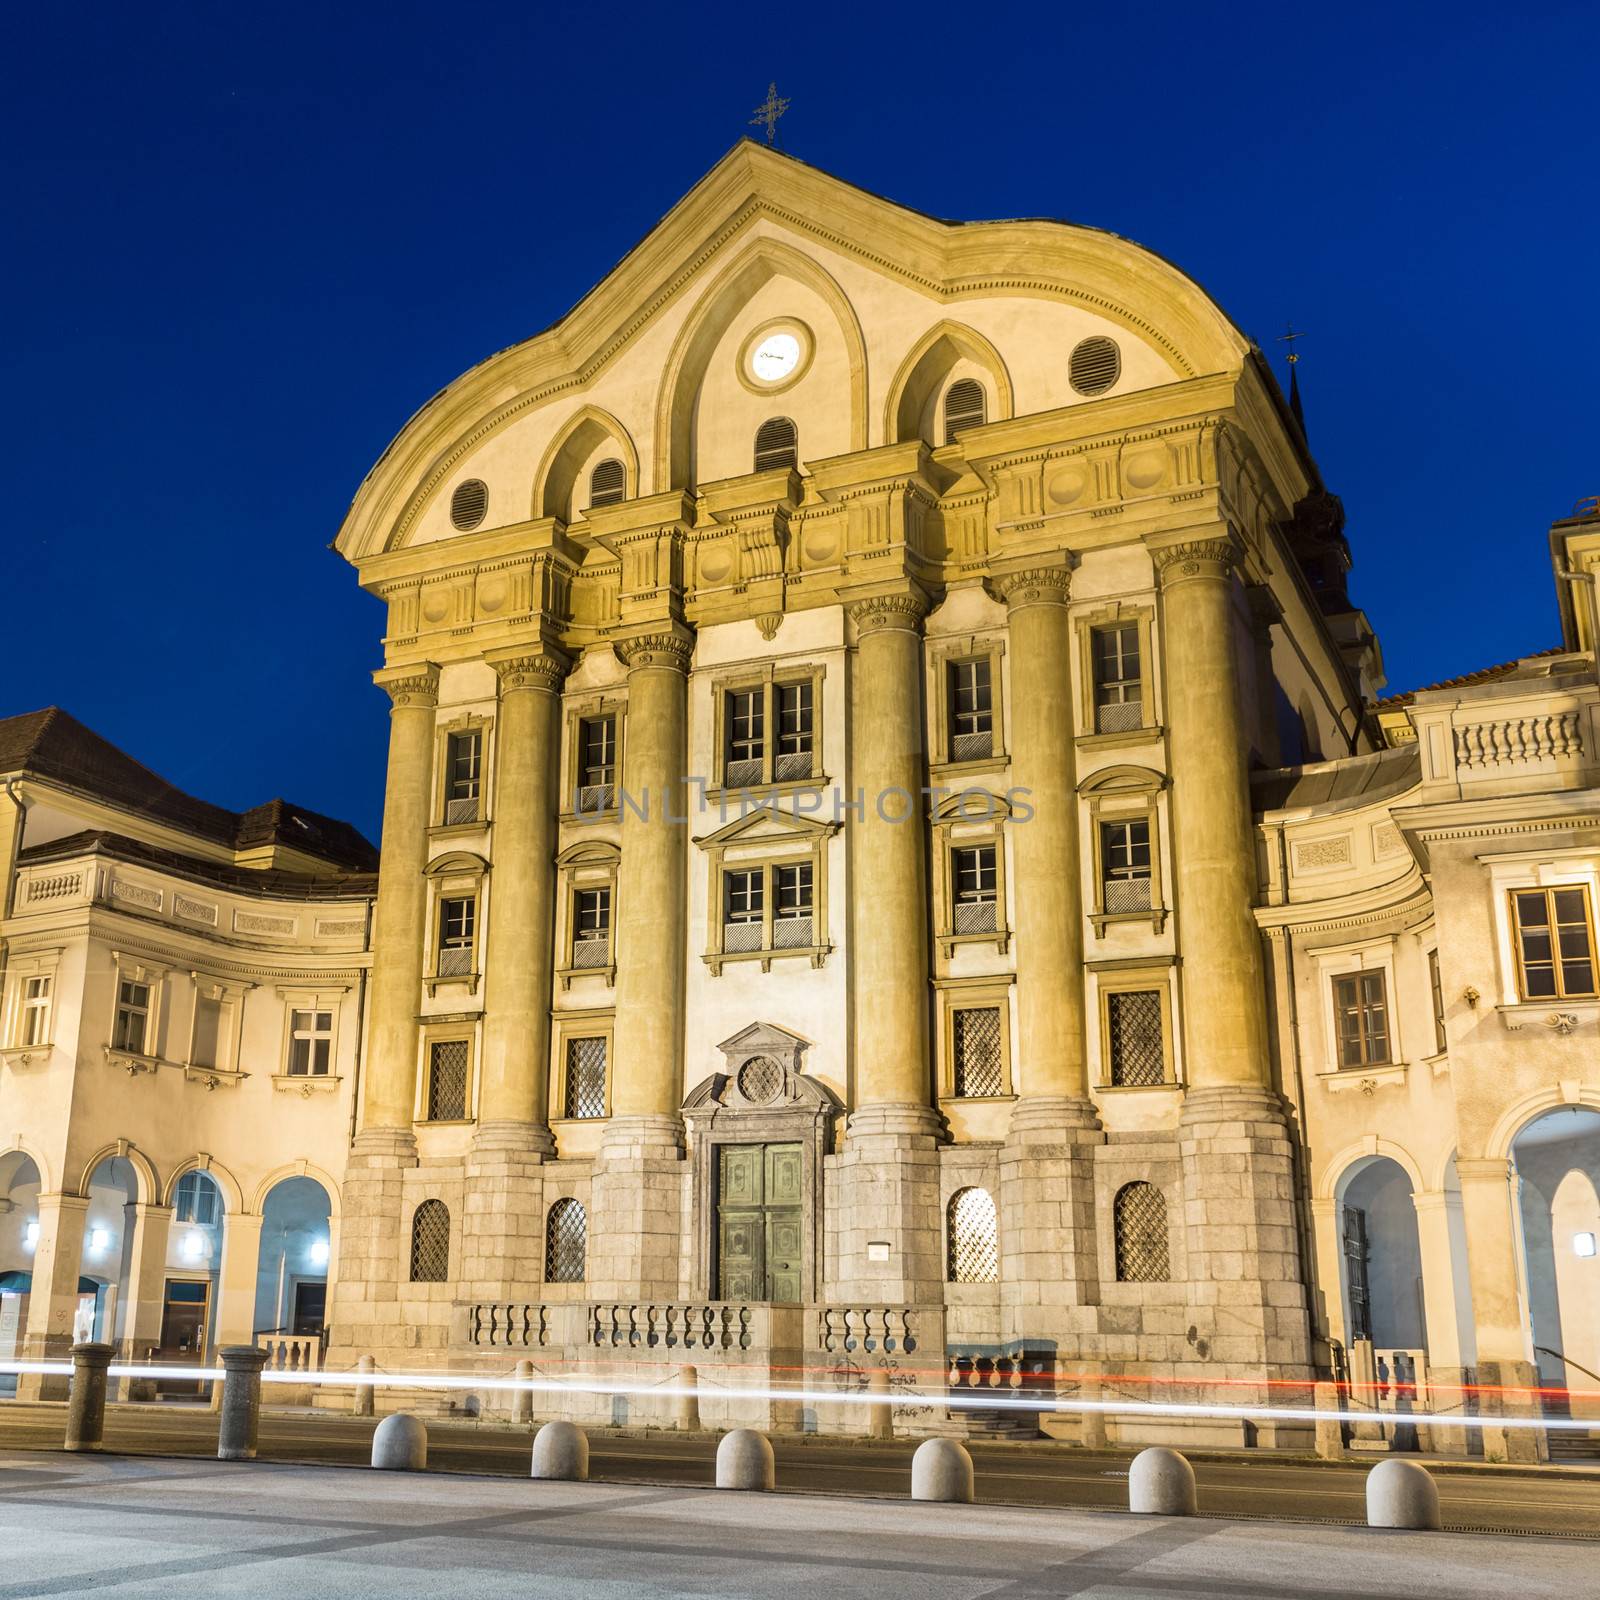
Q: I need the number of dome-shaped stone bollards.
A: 6